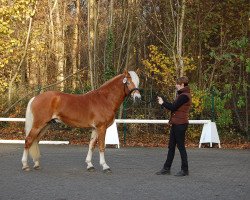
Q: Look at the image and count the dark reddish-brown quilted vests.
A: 1